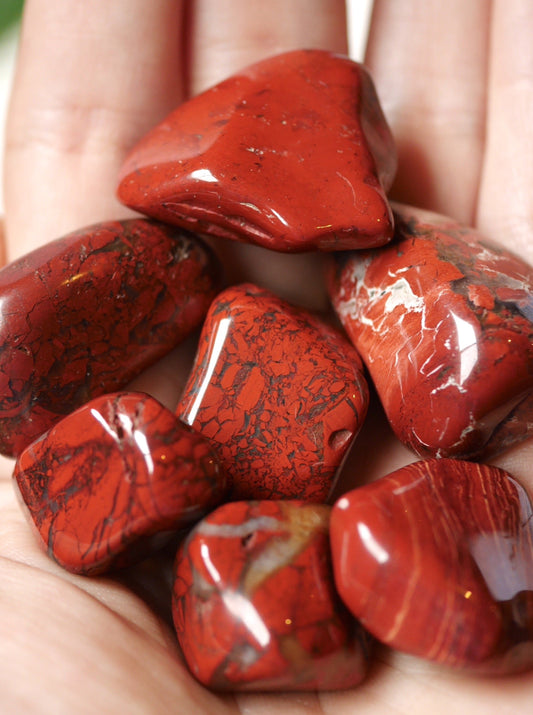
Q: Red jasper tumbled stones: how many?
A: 7